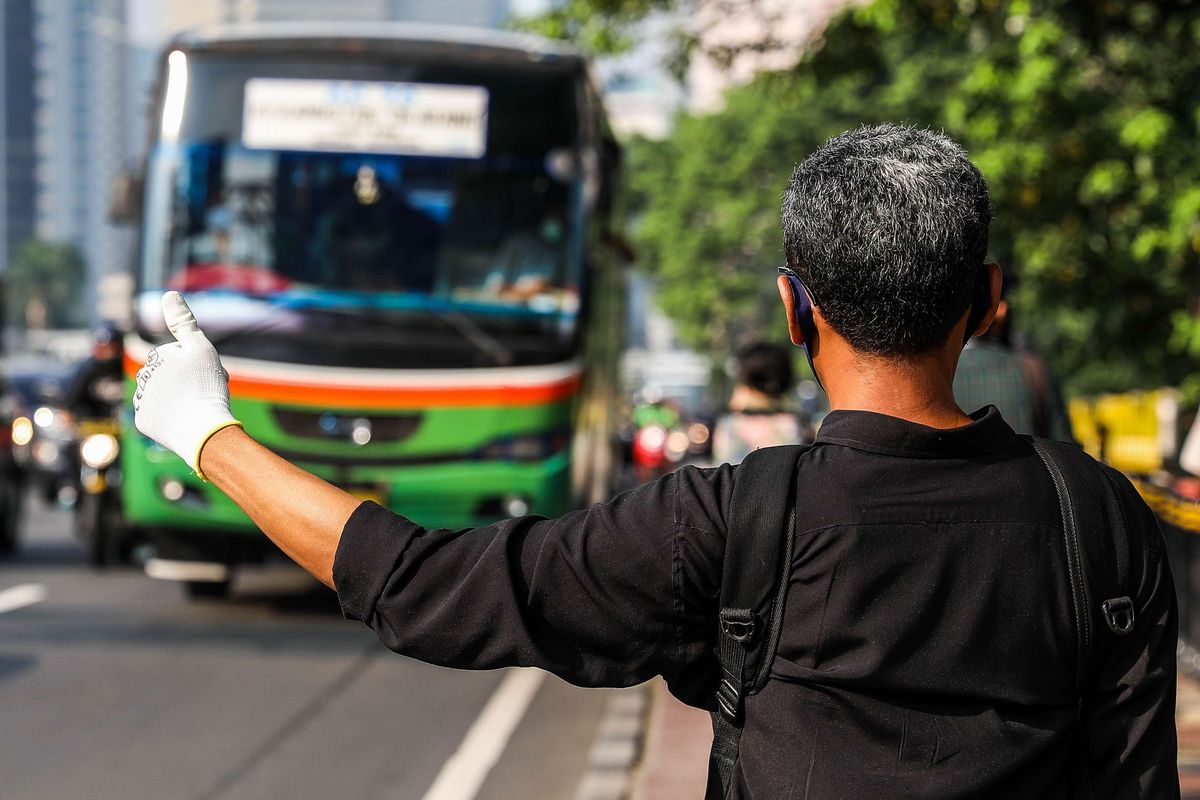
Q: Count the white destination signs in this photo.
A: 1